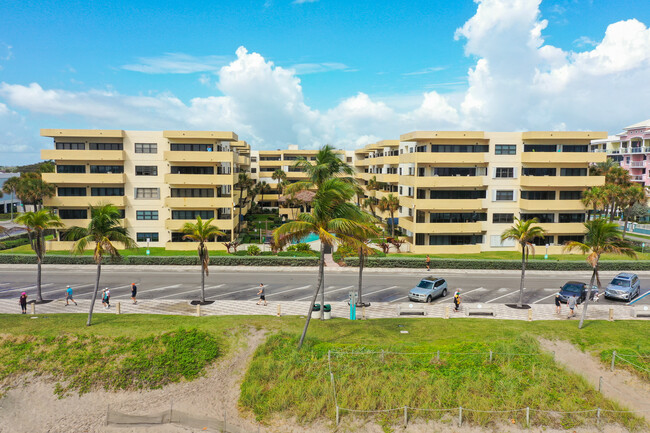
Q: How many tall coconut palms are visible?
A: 8